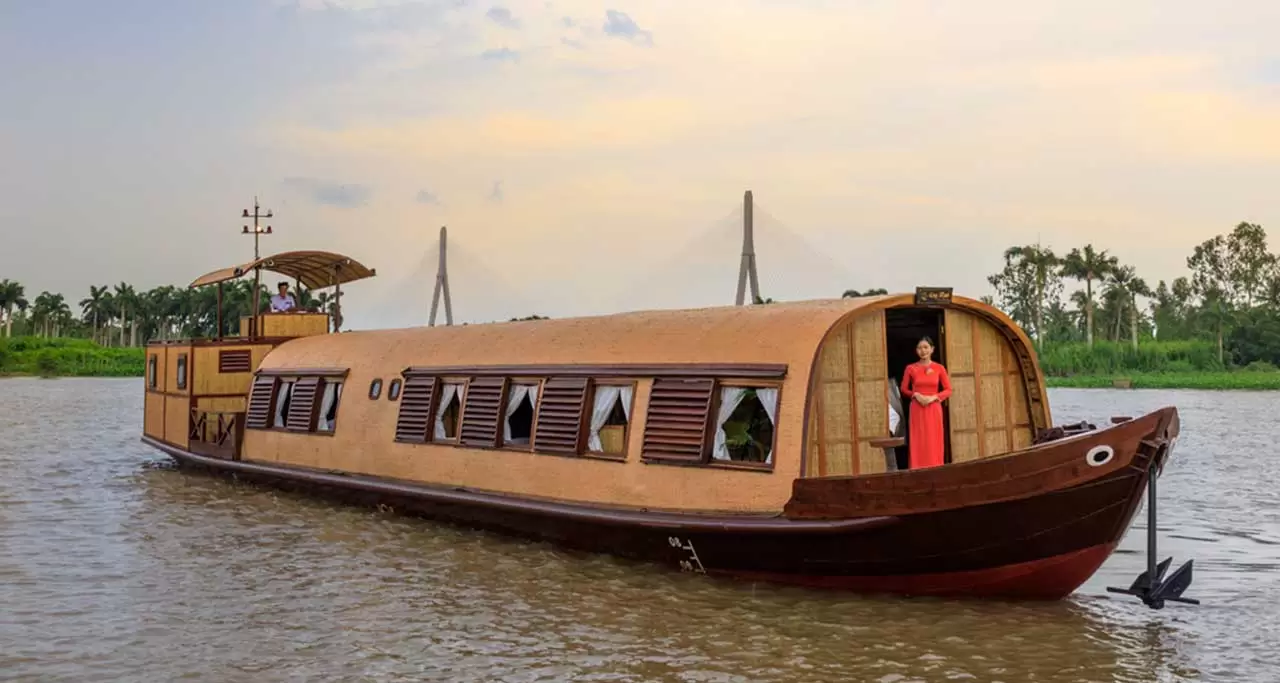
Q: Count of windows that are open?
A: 6